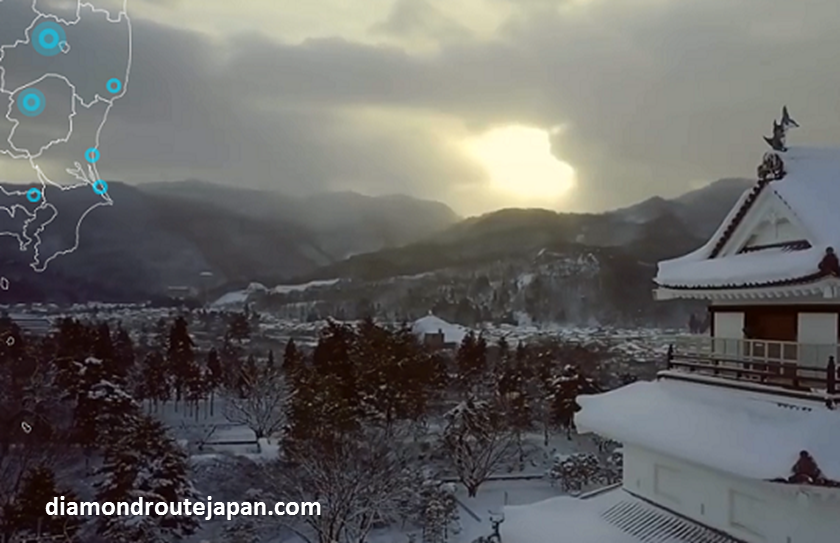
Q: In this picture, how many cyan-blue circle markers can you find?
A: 6